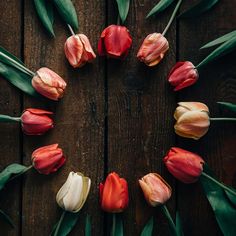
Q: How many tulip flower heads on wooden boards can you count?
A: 12